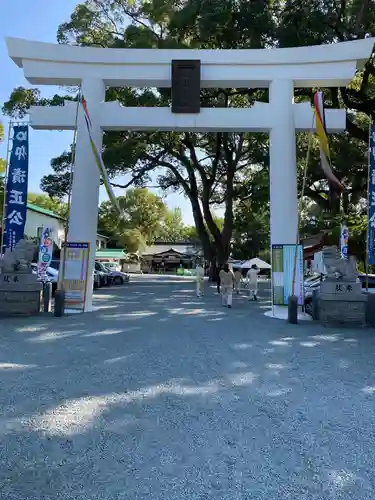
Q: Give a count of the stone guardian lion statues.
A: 2